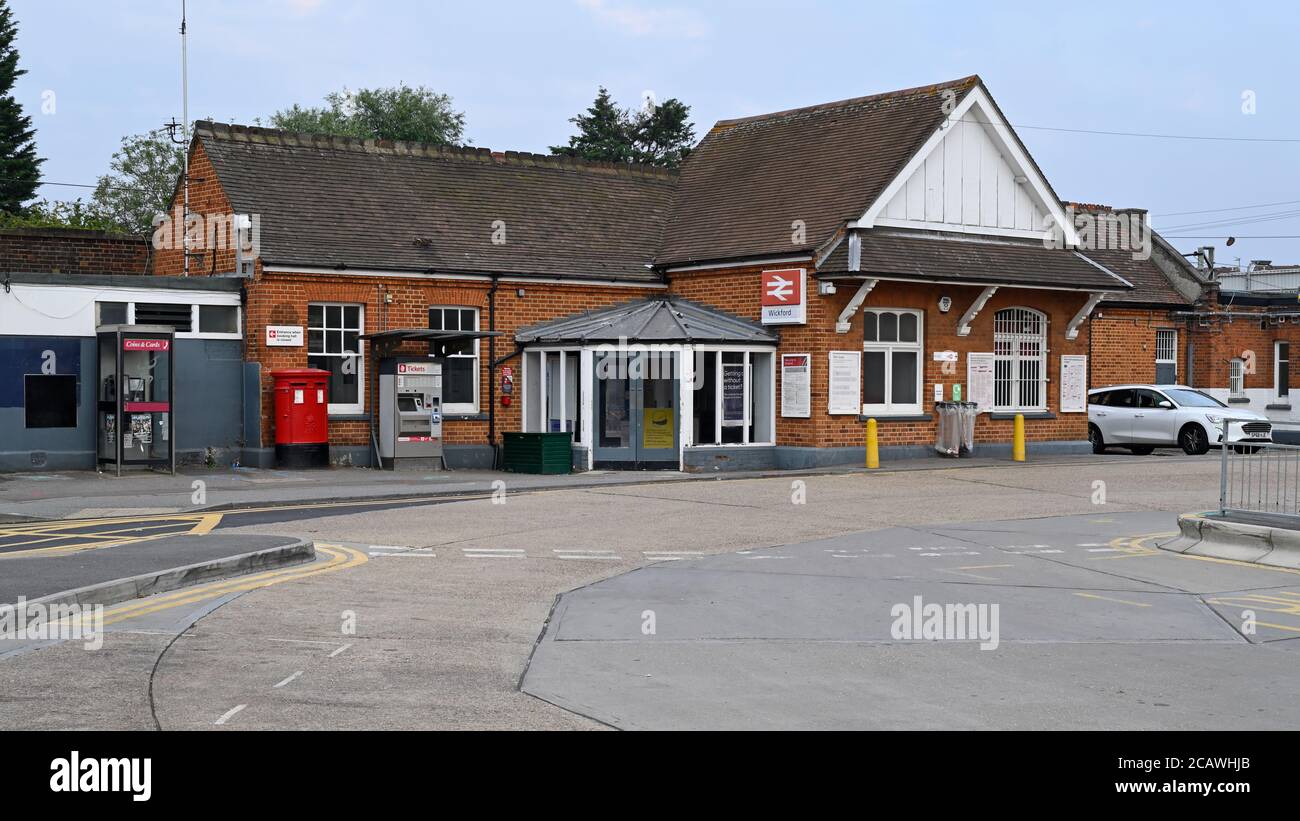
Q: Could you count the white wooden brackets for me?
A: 3